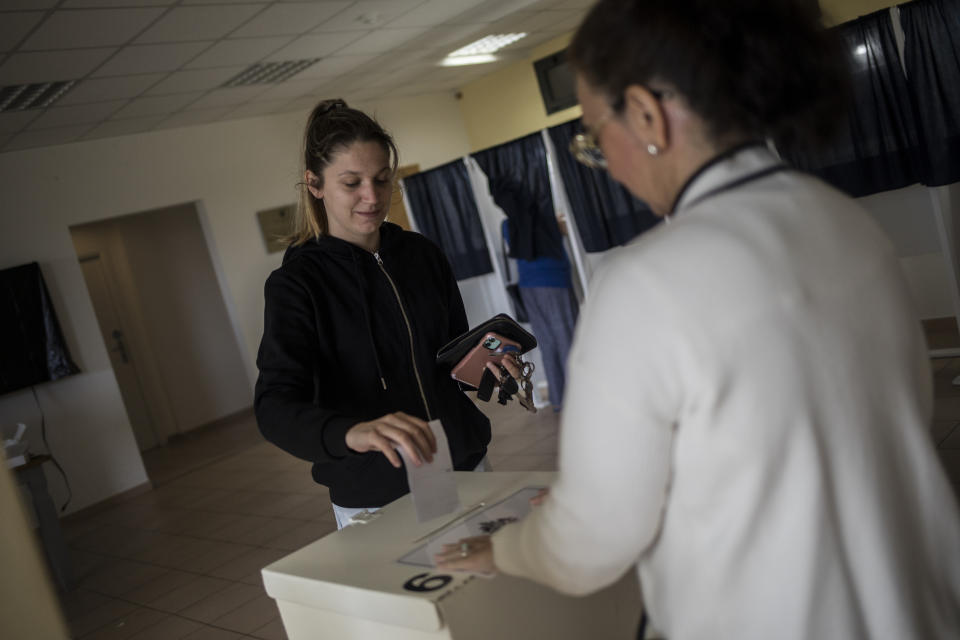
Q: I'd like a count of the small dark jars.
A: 0